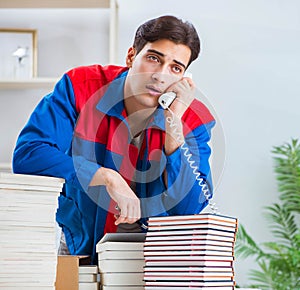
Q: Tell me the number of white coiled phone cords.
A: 1